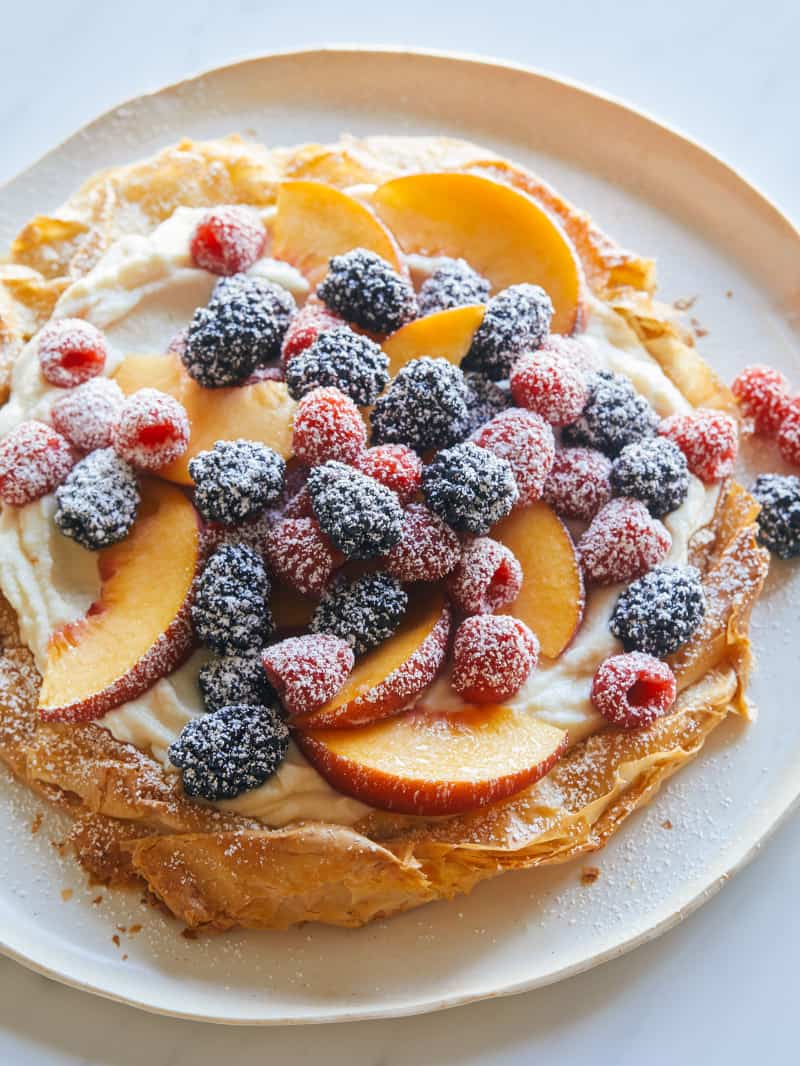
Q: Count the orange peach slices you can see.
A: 8